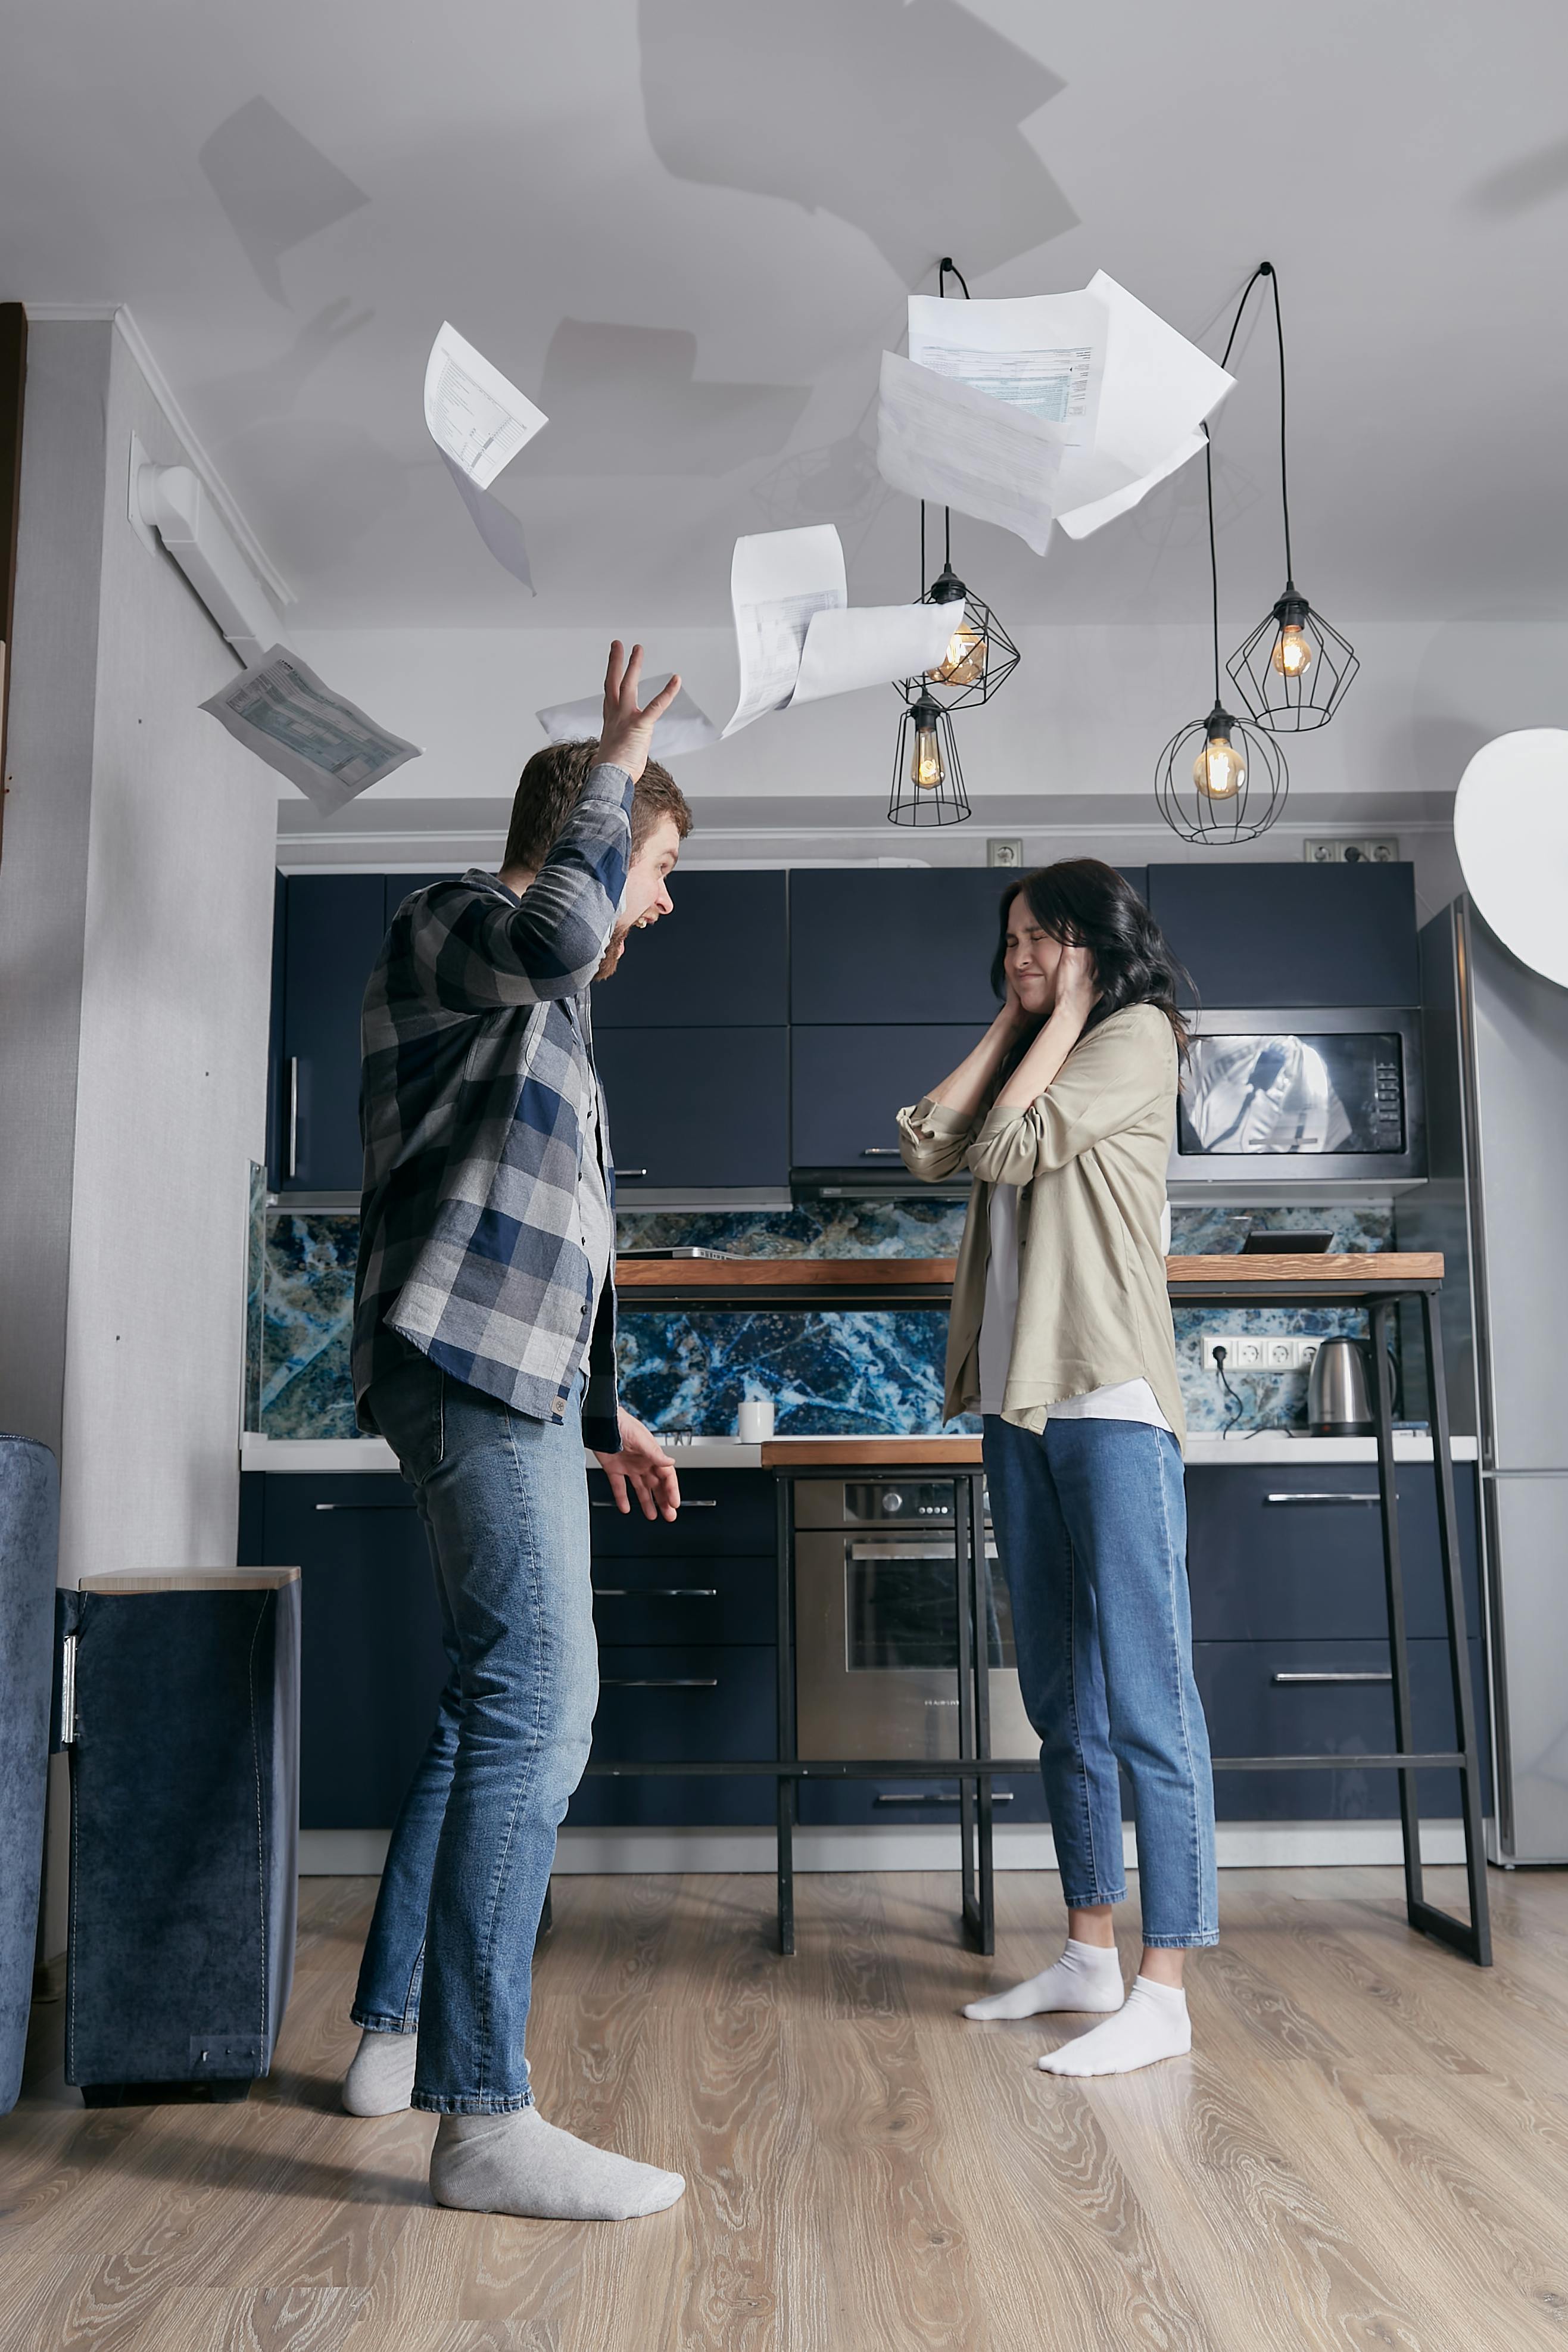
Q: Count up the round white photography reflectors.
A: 1